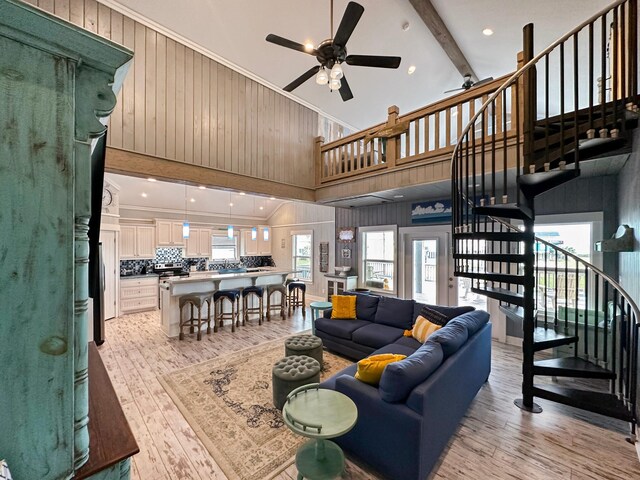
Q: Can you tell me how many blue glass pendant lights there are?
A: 4